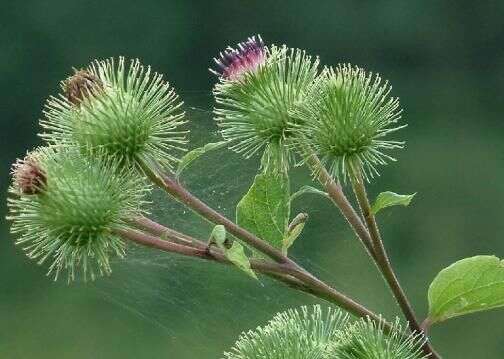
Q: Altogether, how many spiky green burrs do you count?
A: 6